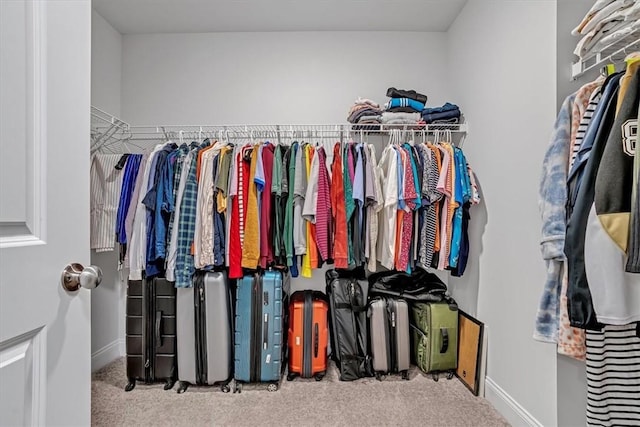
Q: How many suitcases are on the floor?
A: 7